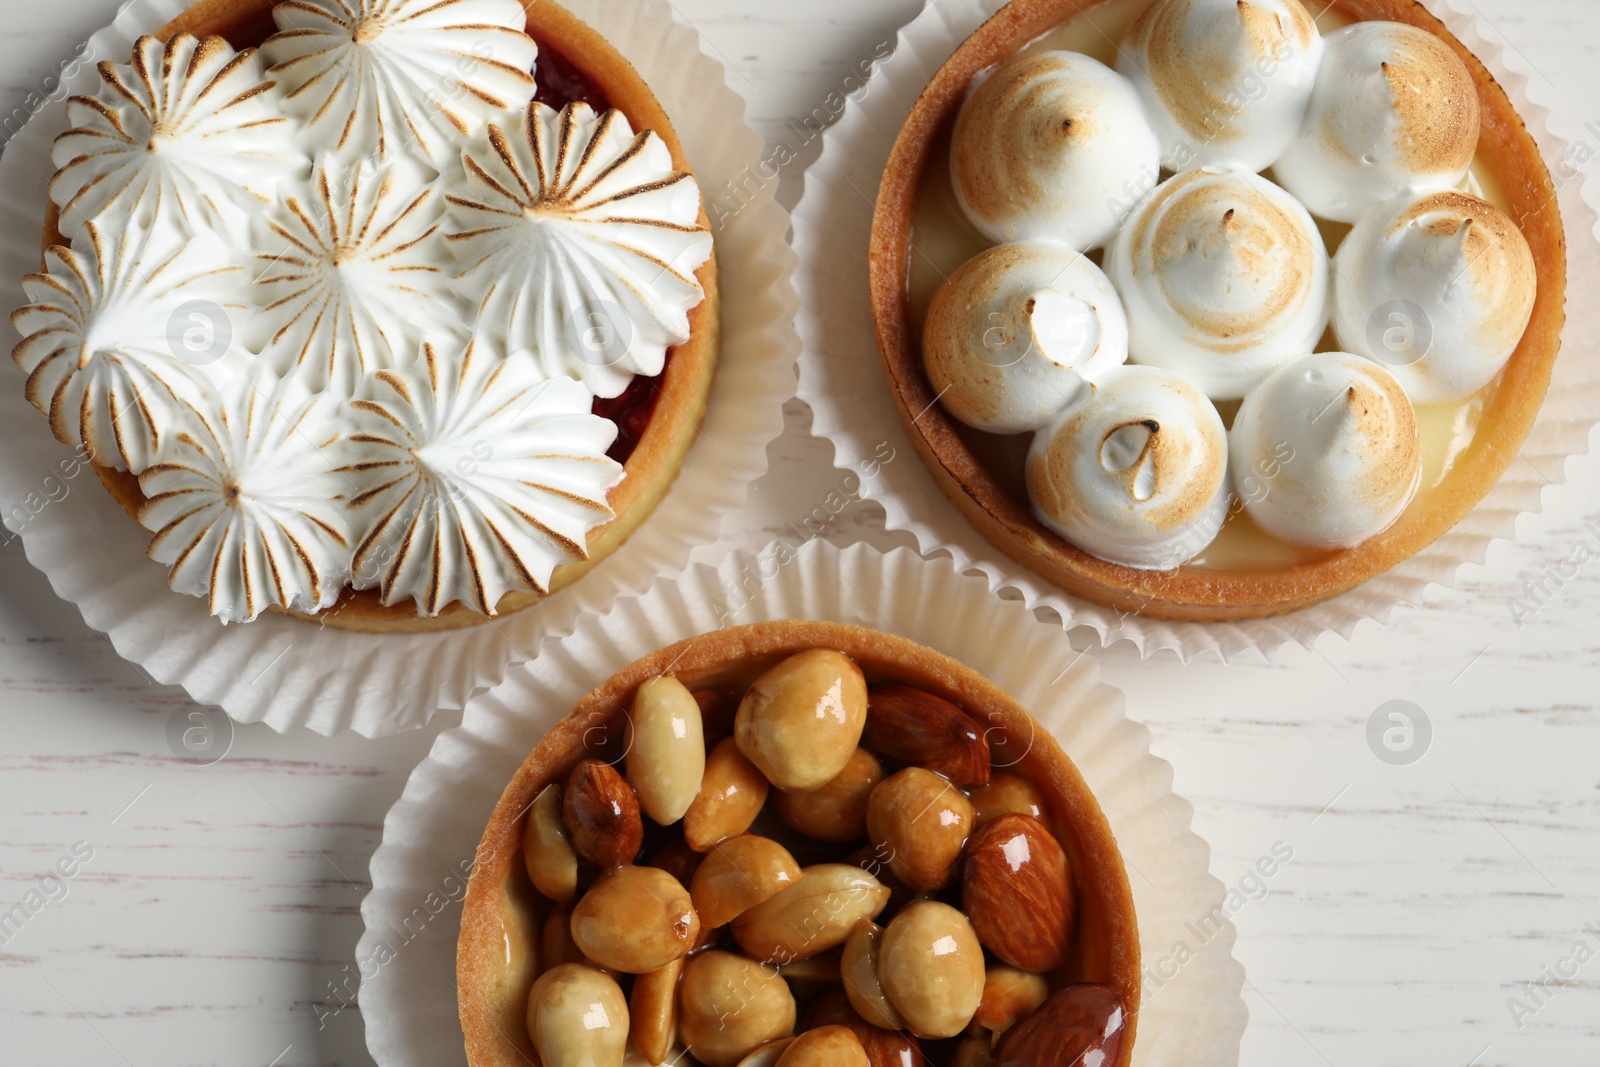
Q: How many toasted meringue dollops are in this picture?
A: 15